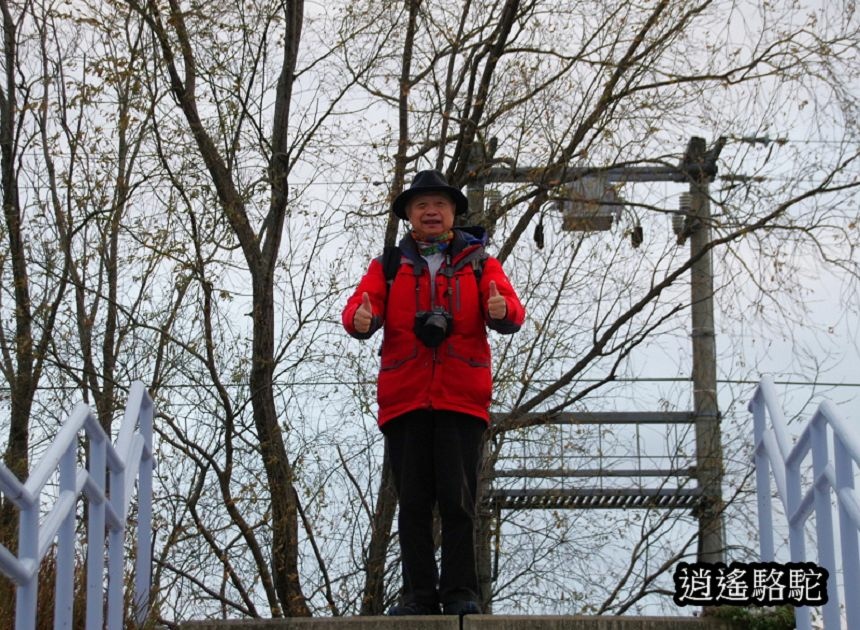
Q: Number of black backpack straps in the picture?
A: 2